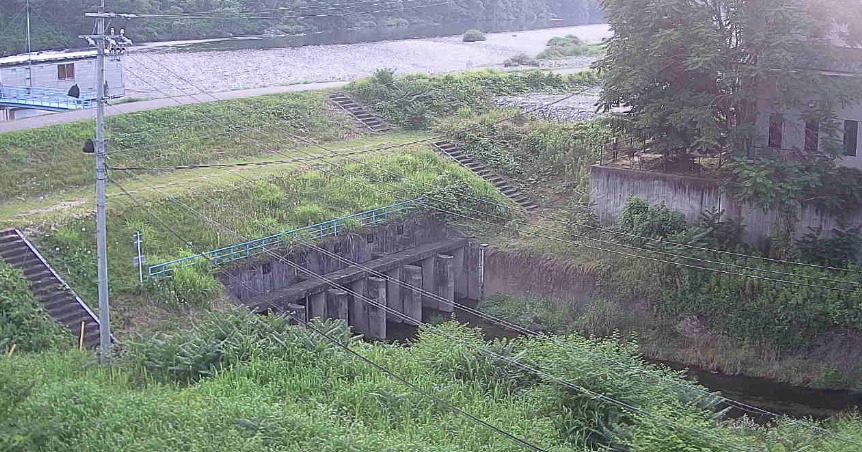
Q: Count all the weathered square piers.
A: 5